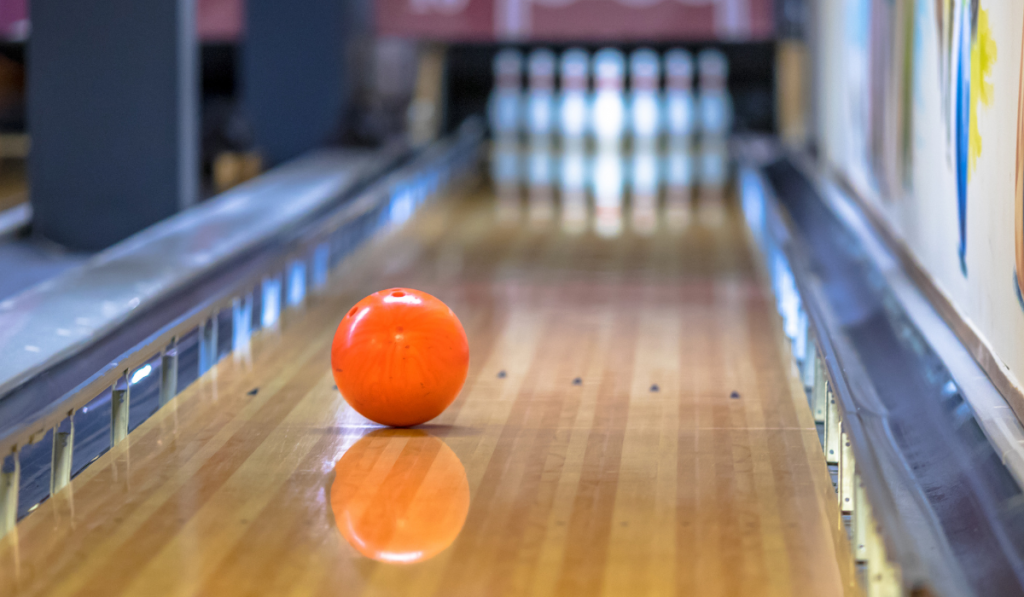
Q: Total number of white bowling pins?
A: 7